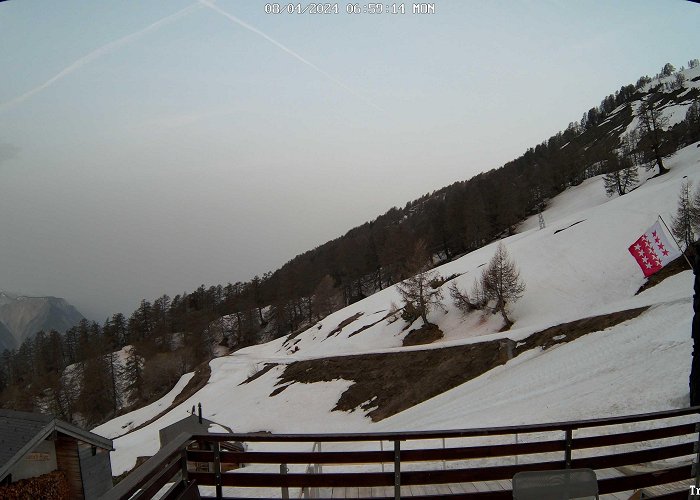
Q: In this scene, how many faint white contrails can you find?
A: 2